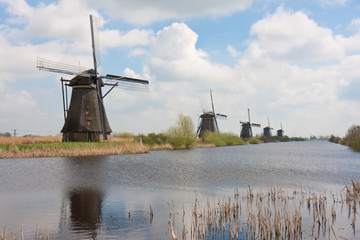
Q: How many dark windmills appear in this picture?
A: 5